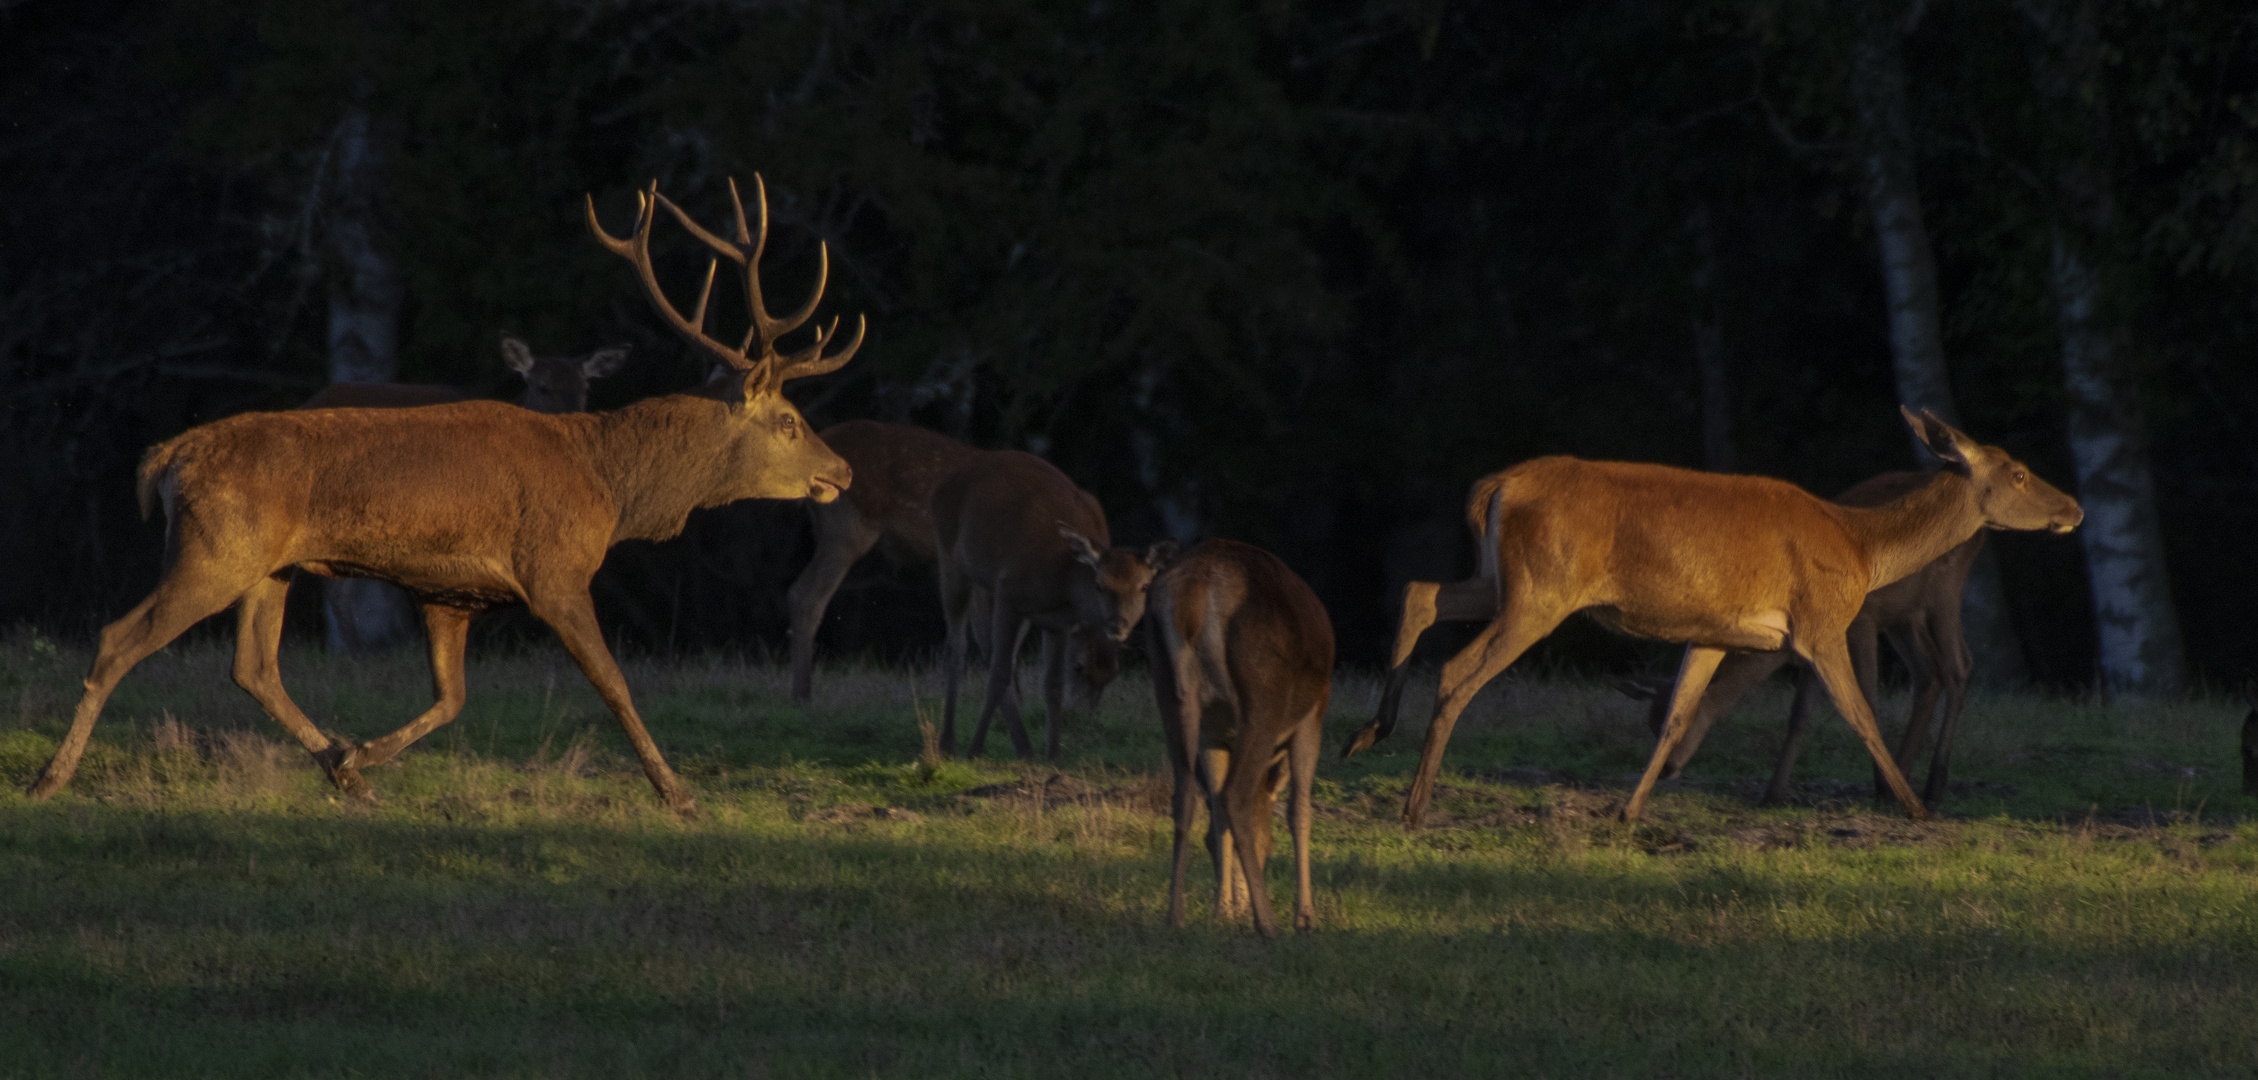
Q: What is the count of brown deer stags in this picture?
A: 1